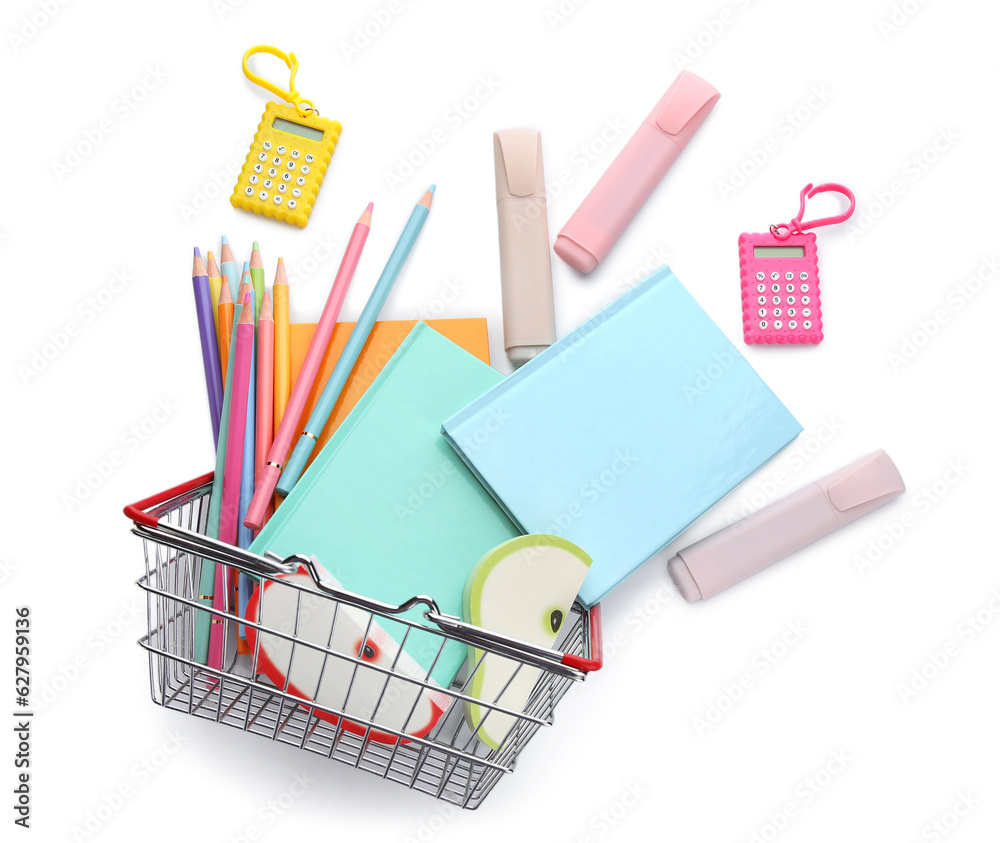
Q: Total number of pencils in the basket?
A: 12